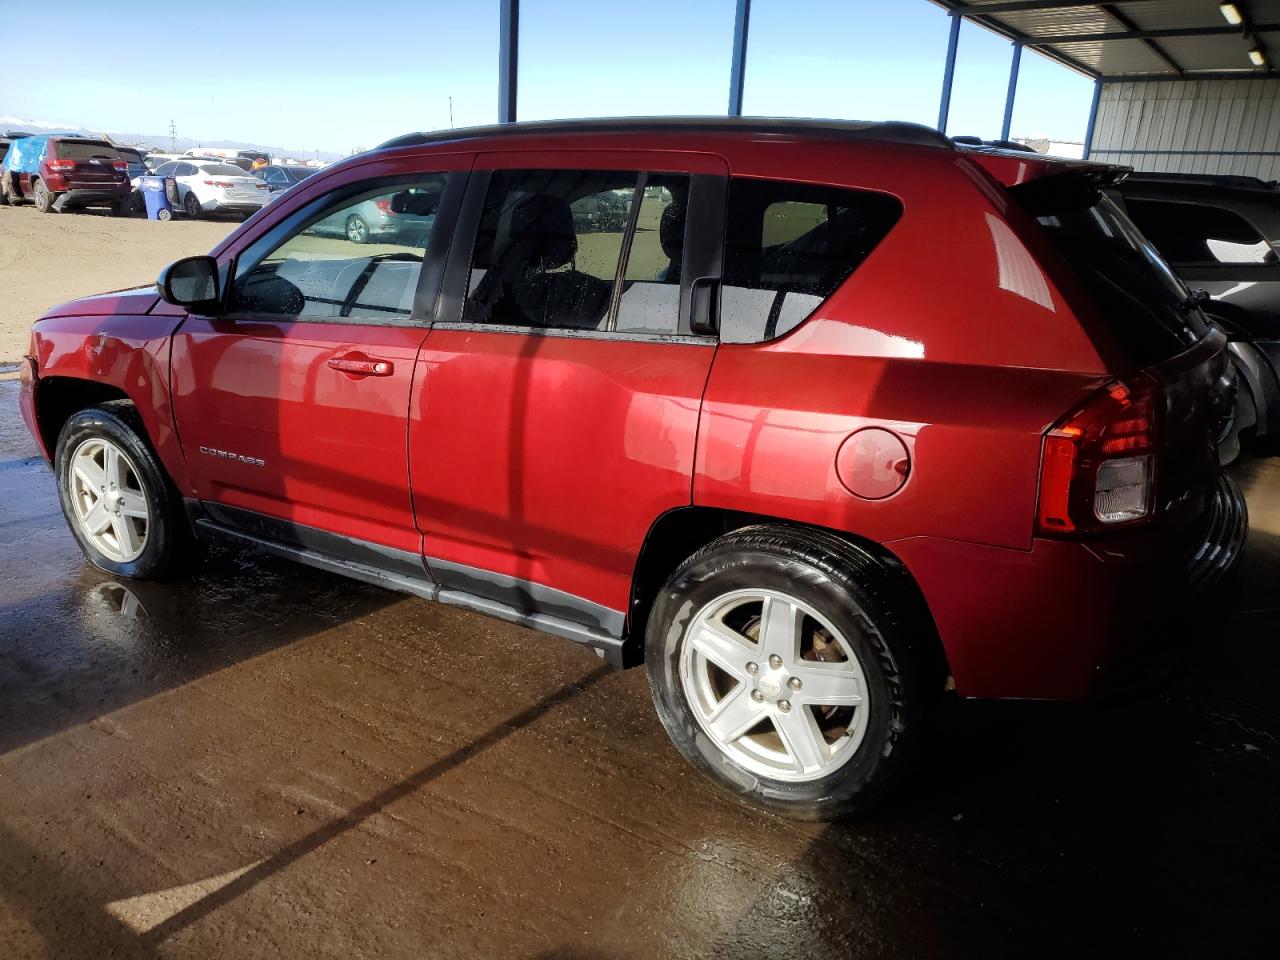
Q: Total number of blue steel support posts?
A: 5